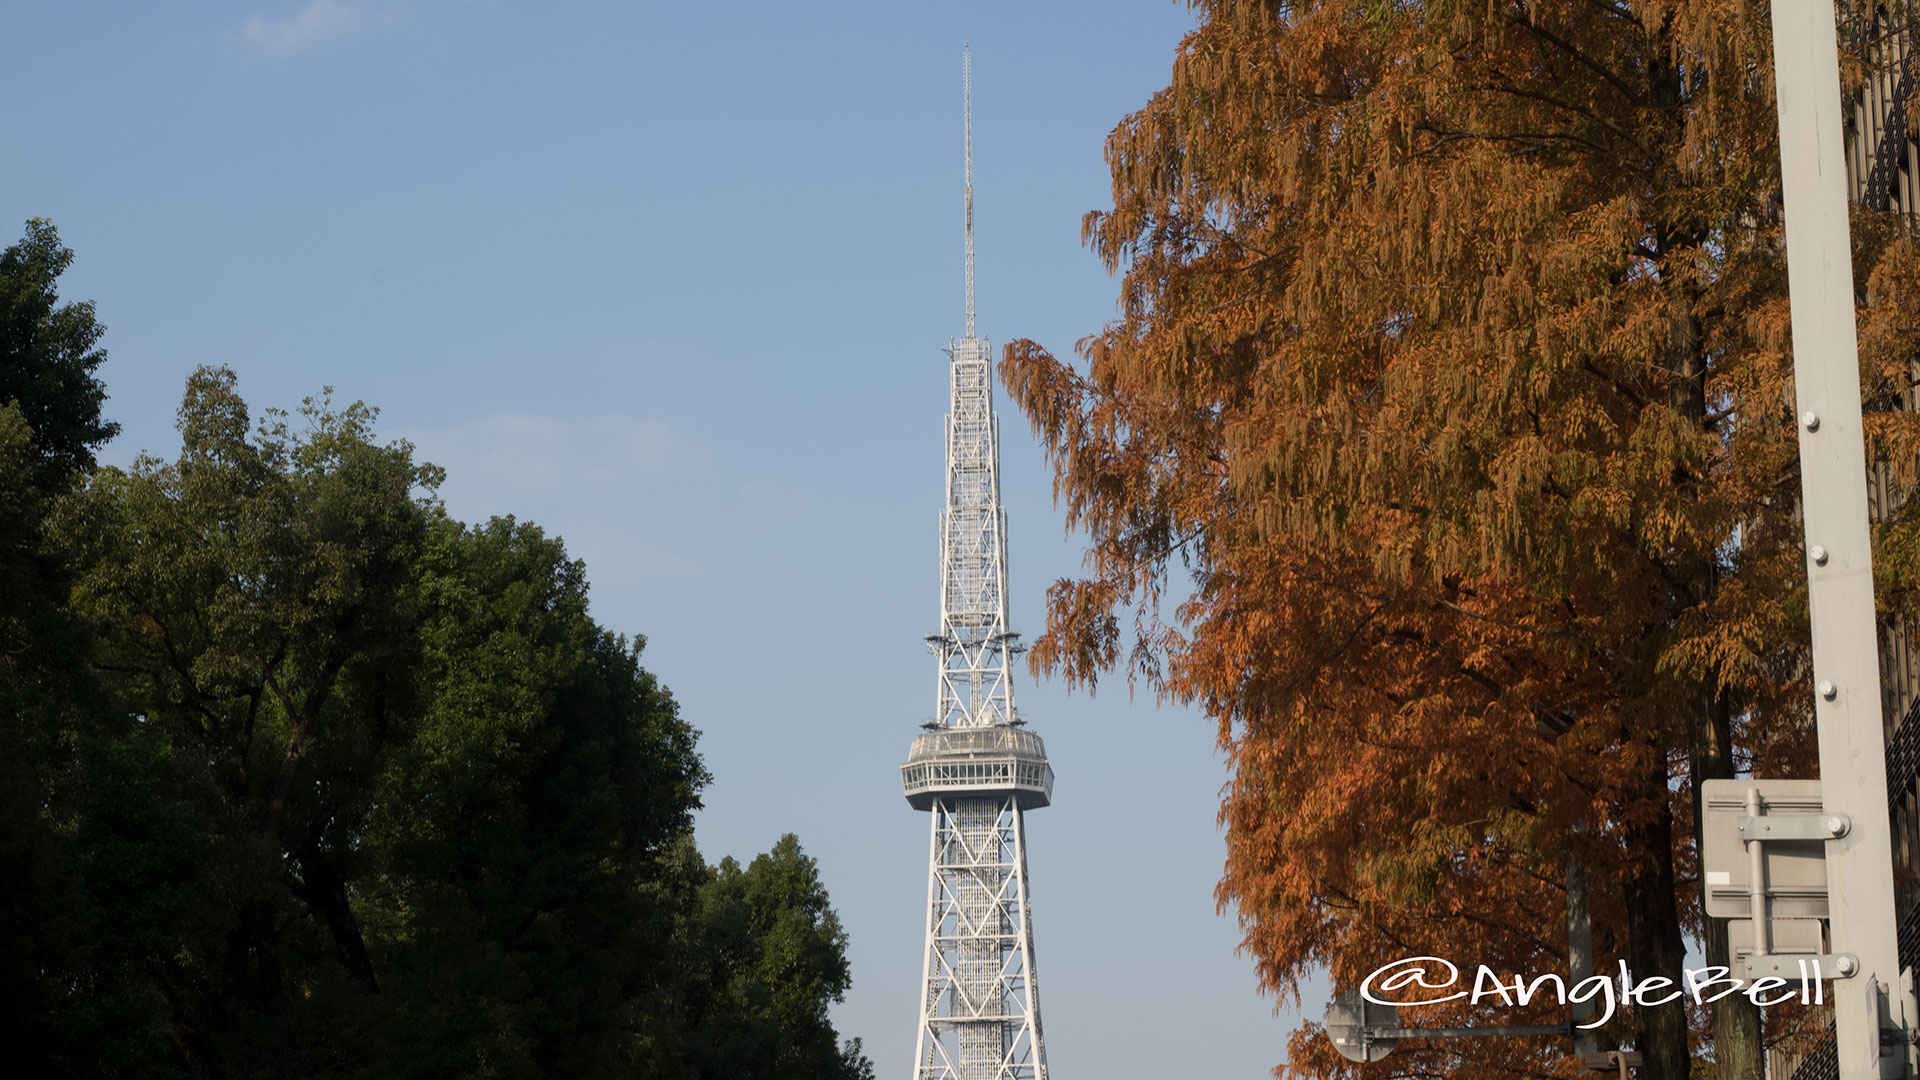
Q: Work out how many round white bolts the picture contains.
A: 5